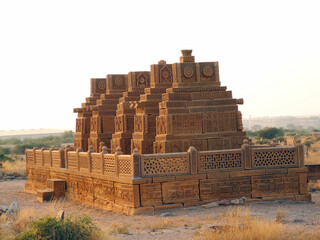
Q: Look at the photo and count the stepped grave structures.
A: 5